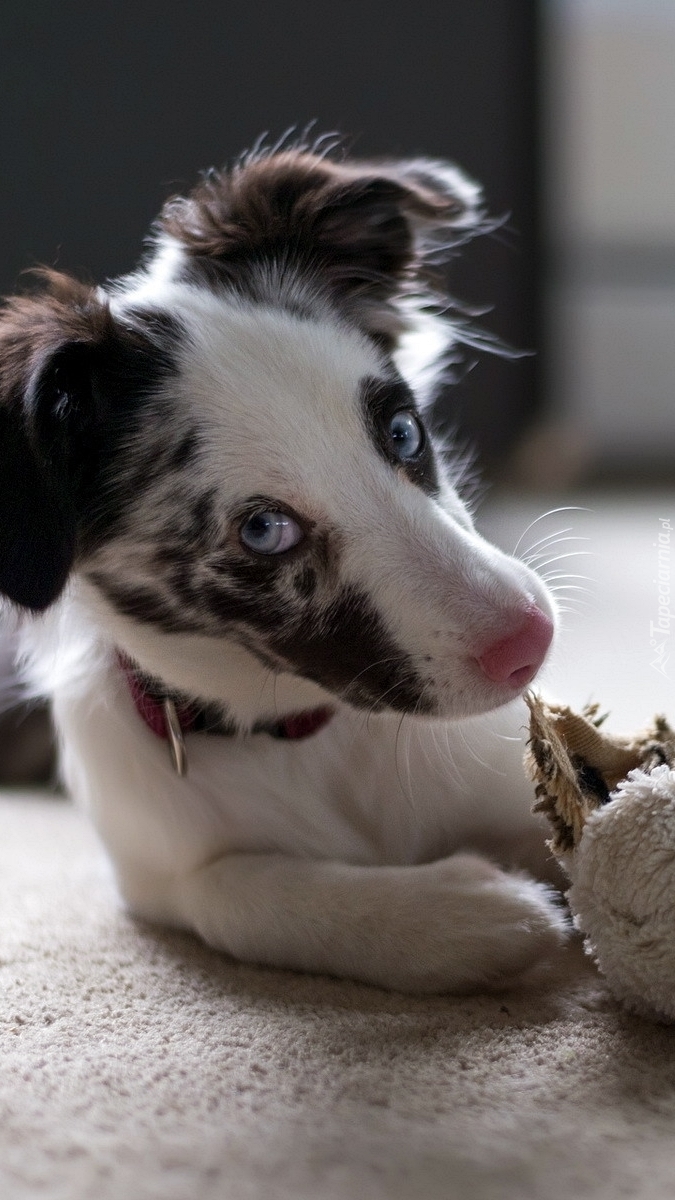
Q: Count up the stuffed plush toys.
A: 1